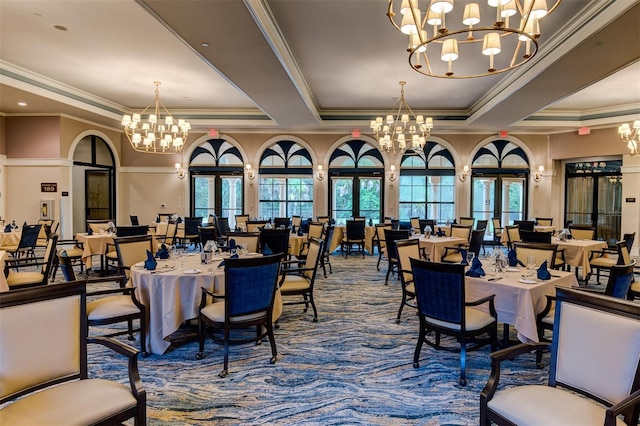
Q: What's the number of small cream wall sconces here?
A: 6